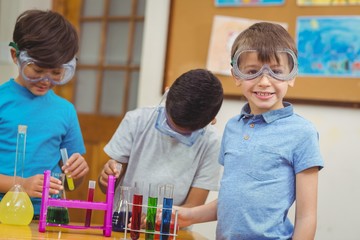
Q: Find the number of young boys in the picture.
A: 3